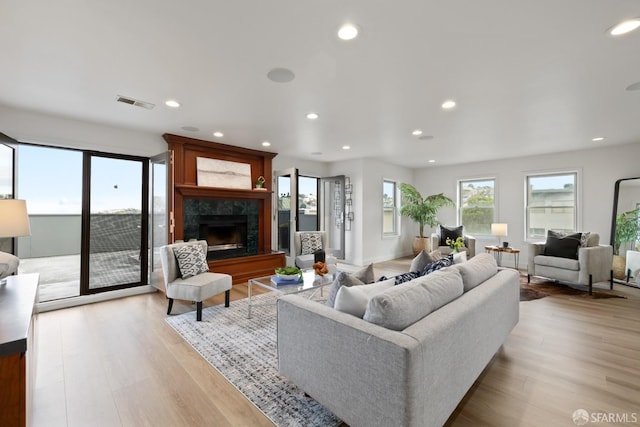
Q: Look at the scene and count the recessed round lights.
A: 11